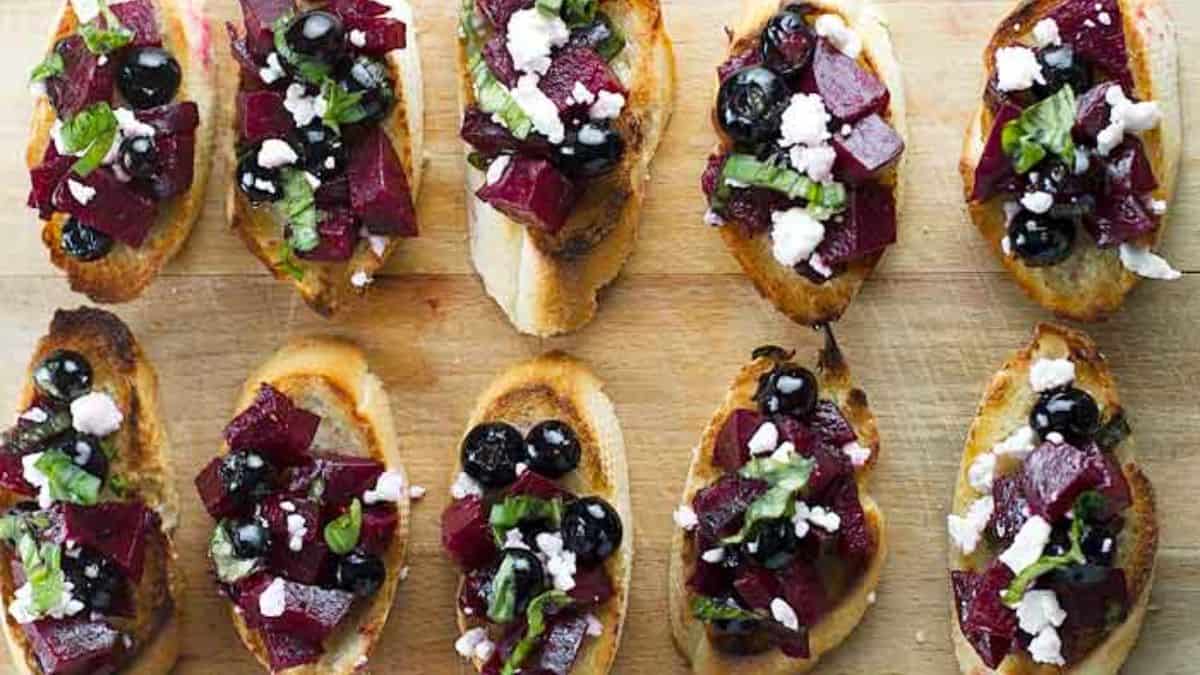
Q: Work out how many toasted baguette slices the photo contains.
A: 10